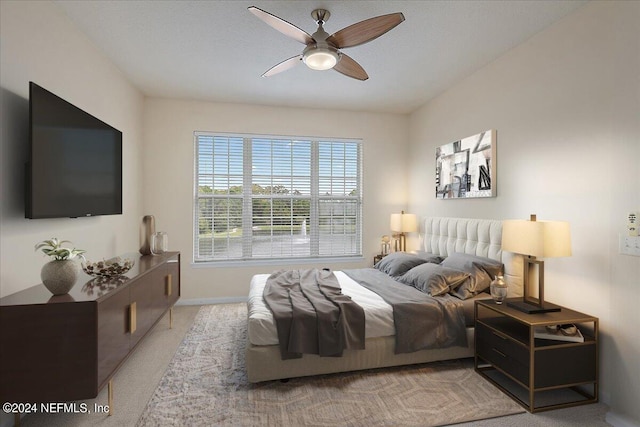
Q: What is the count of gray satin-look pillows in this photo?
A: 4